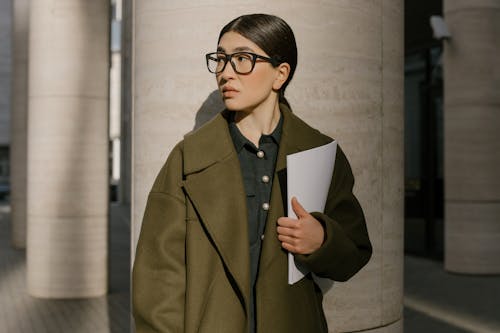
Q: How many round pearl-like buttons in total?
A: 4